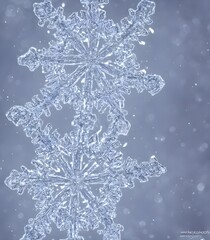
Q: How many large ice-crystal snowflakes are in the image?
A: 2